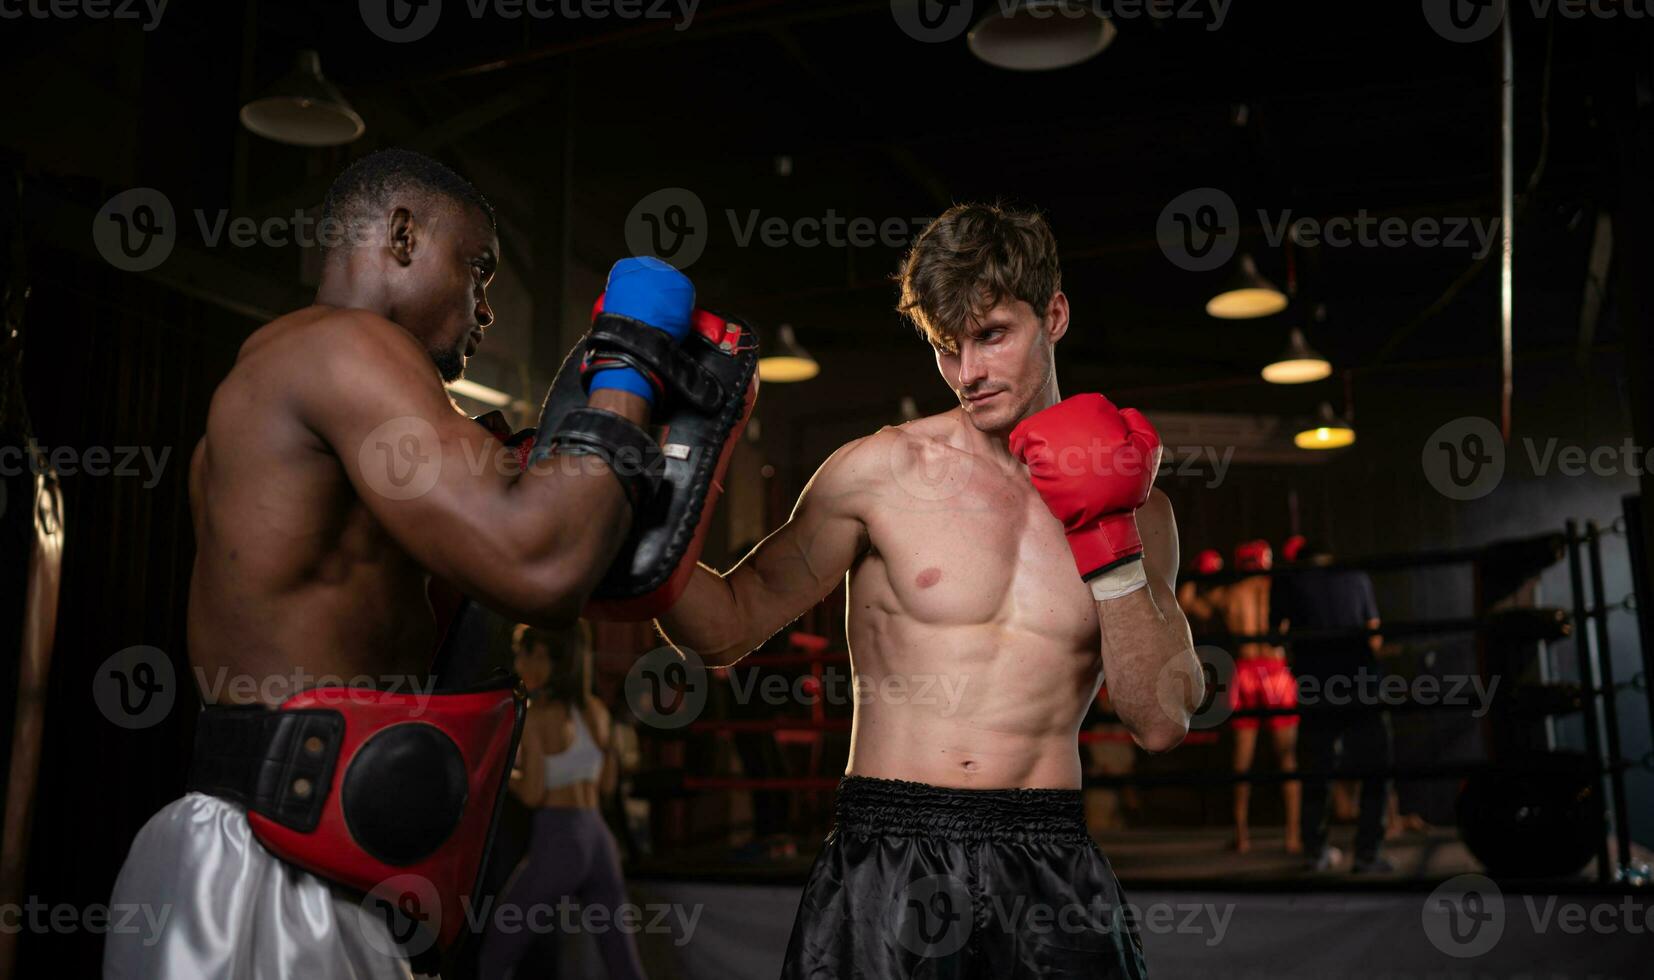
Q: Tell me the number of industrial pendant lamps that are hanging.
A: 6